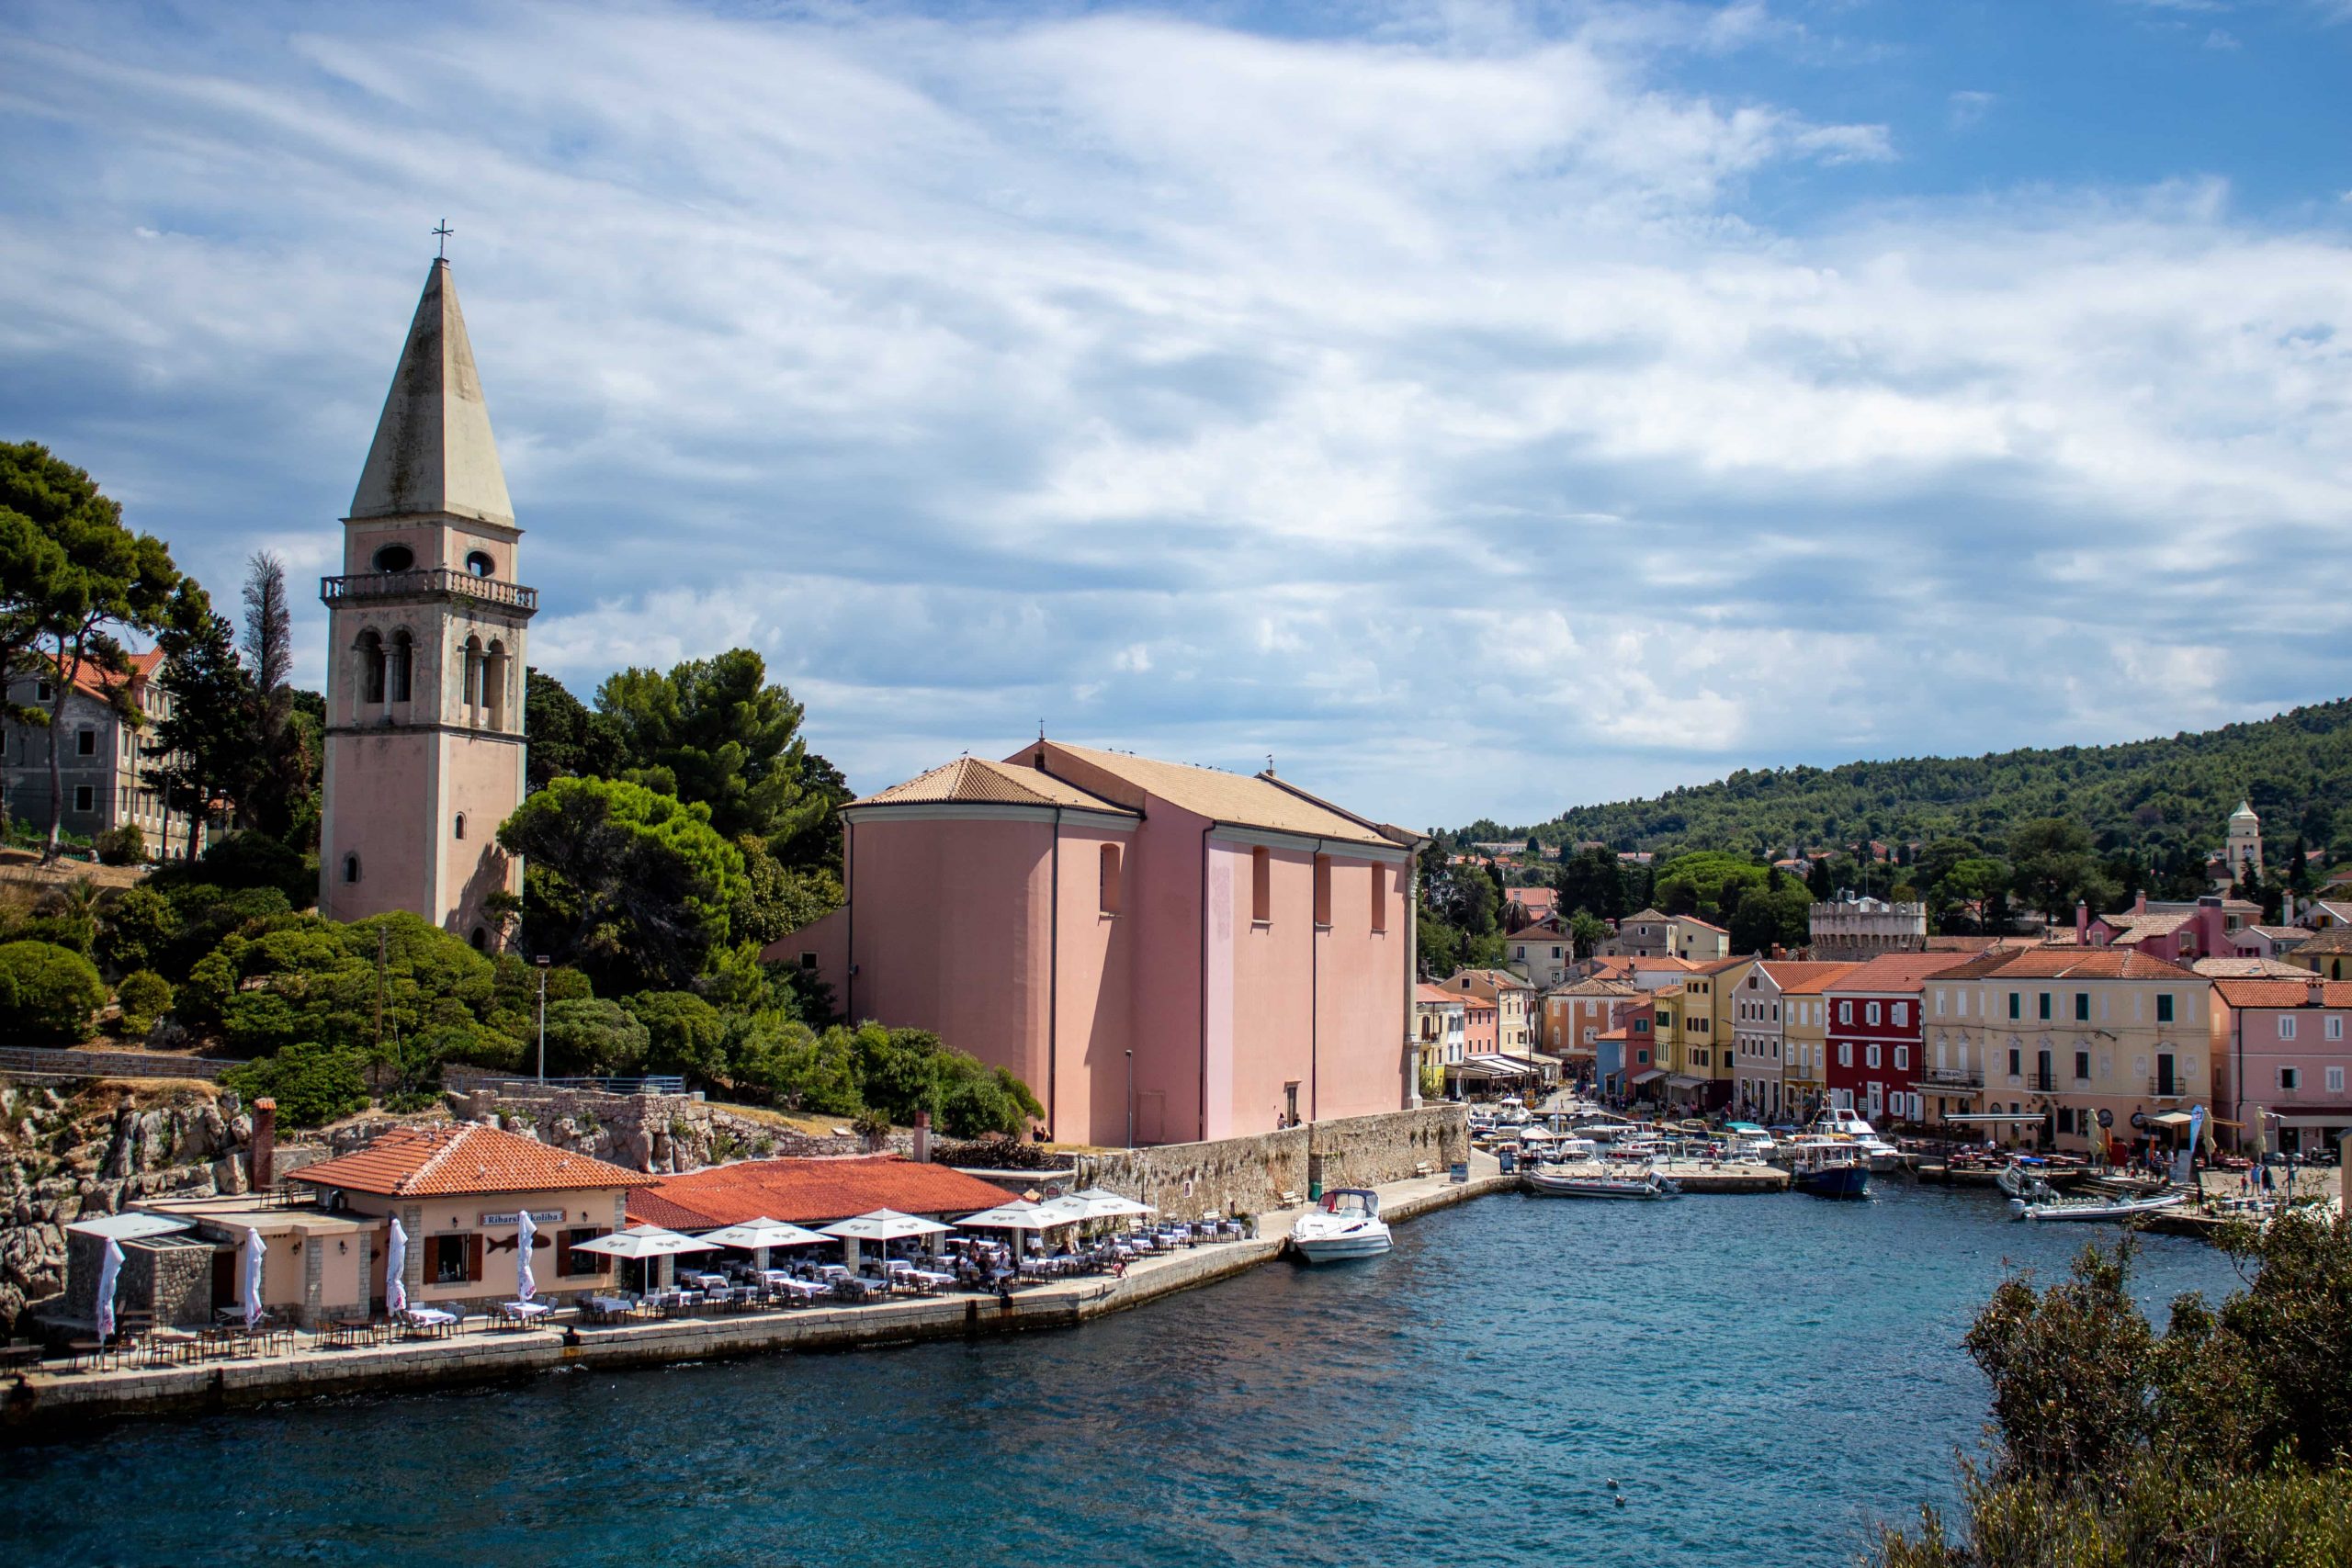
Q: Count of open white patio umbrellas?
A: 5